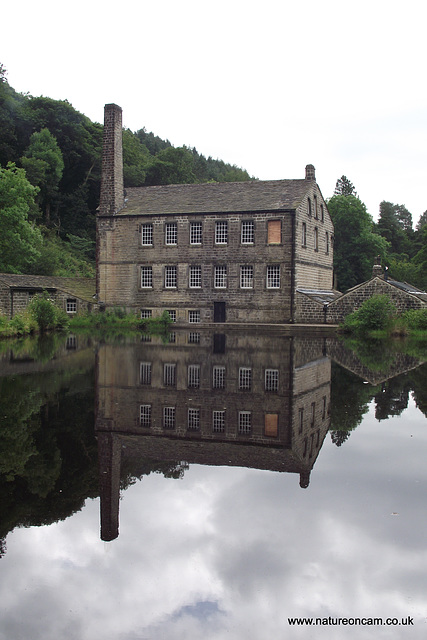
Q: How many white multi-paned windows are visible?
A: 15